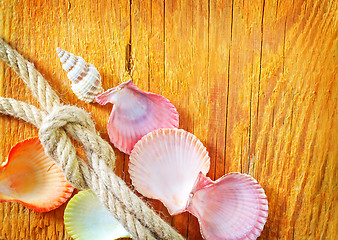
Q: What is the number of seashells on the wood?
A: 6